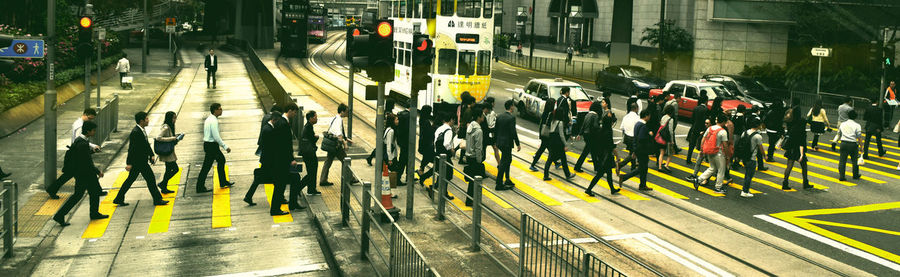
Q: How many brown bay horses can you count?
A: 0